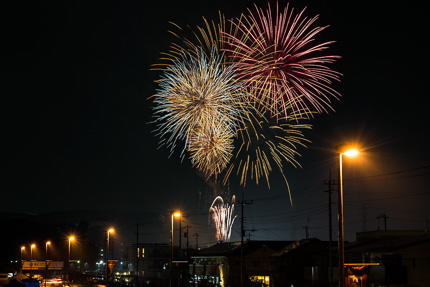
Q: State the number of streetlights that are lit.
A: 7